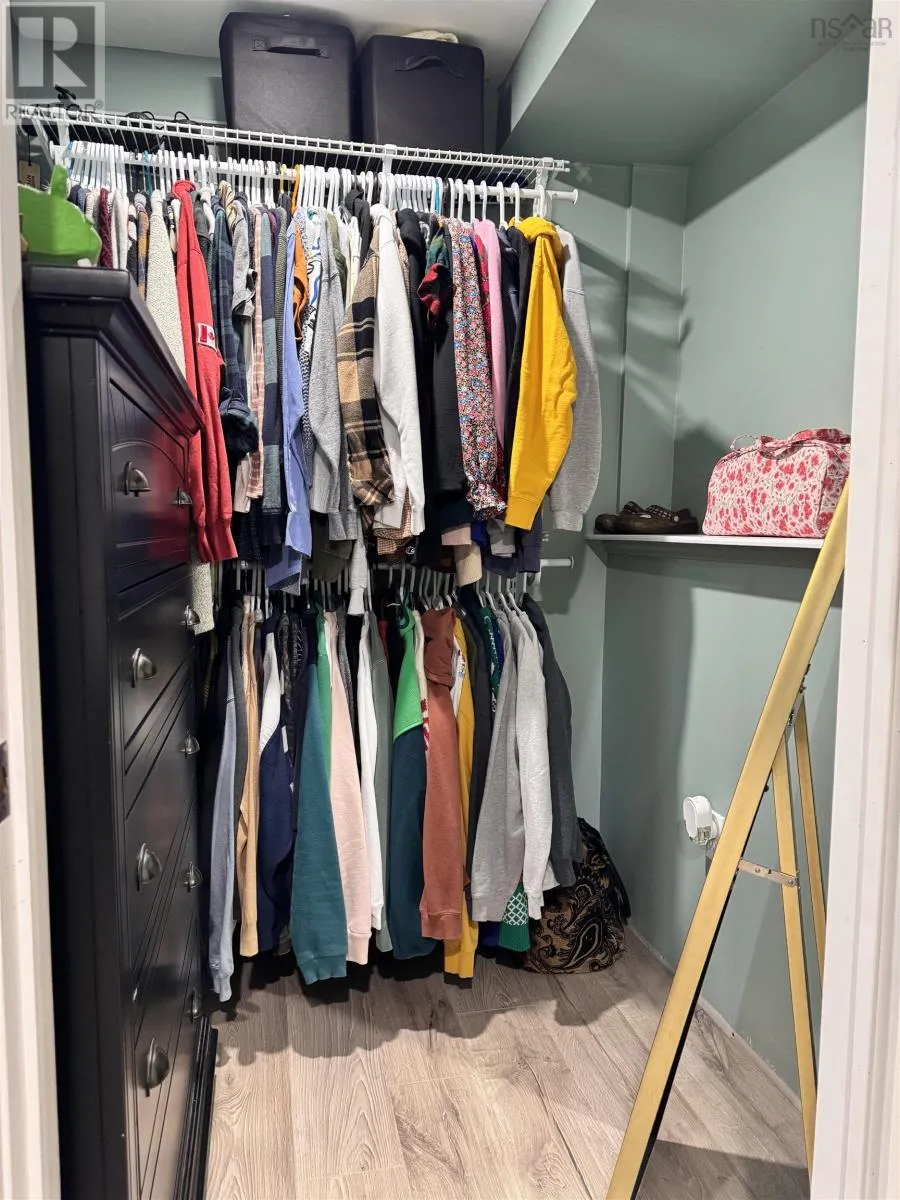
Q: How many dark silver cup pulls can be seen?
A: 9